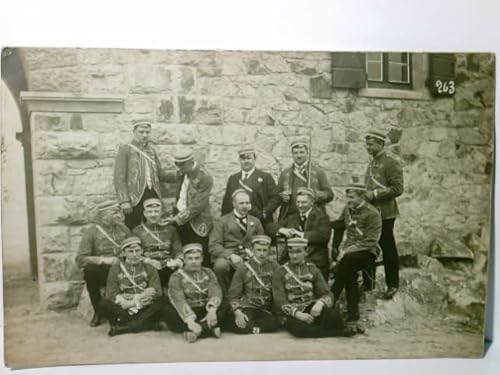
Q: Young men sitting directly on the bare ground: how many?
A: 4